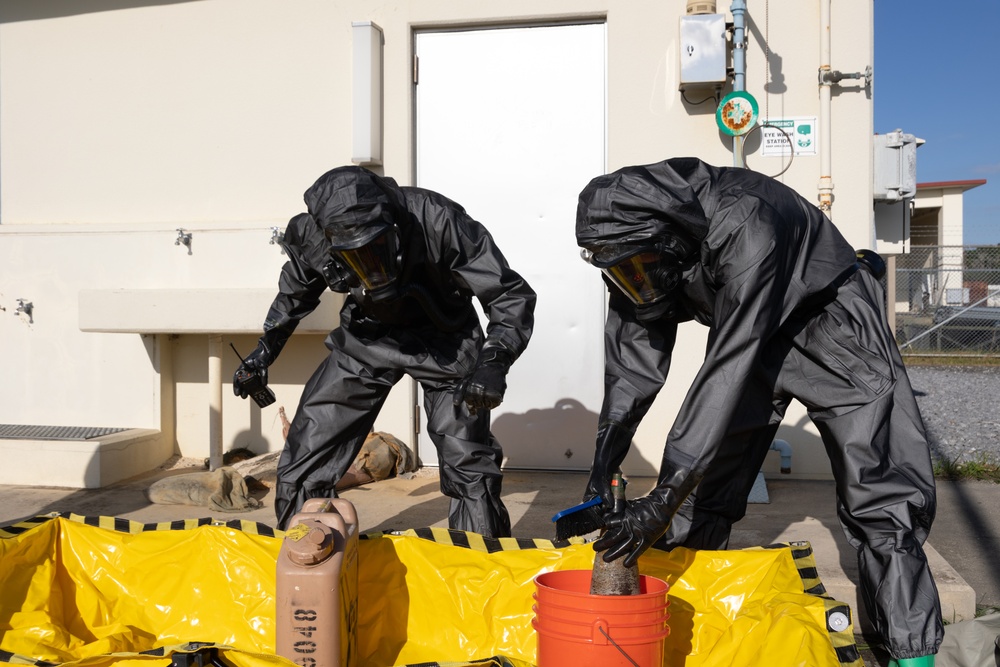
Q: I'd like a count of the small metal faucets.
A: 3